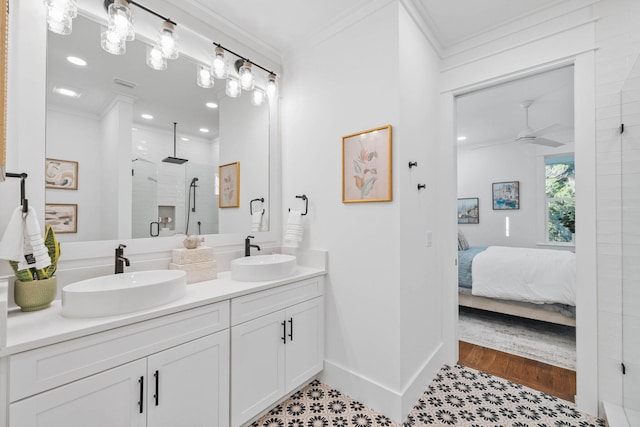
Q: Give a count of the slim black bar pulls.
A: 4